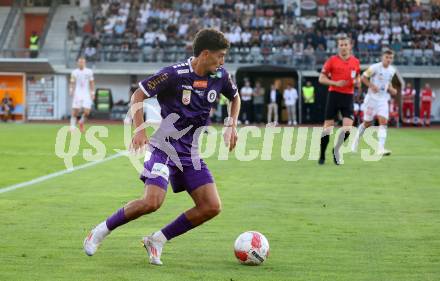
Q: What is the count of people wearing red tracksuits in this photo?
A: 2